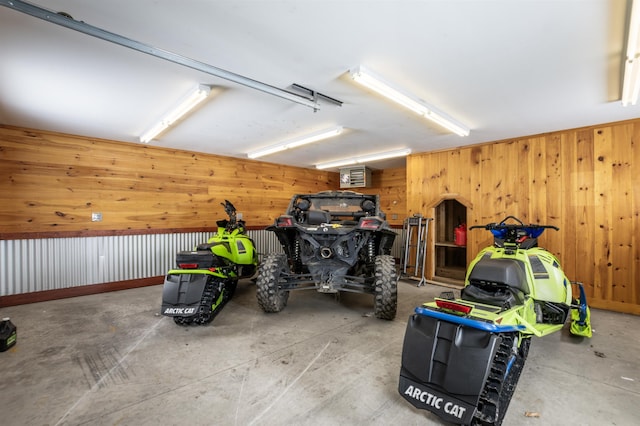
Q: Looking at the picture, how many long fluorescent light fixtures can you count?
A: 5